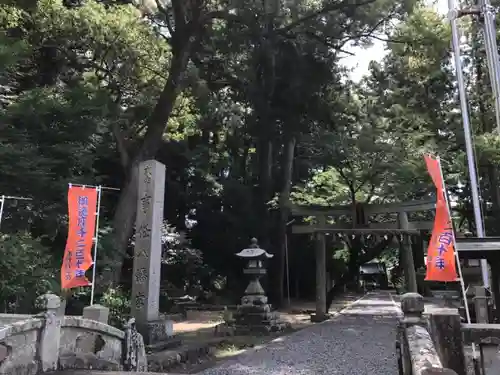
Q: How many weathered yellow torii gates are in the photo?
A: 0